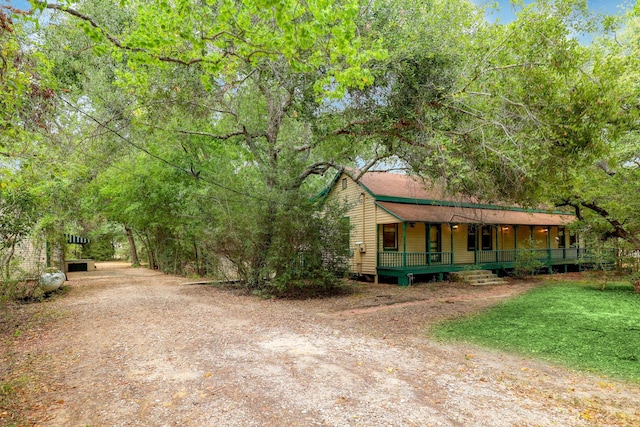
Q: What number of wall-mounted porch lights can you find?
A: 3